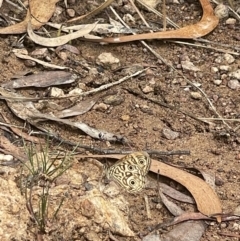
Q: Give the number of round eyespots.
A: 3